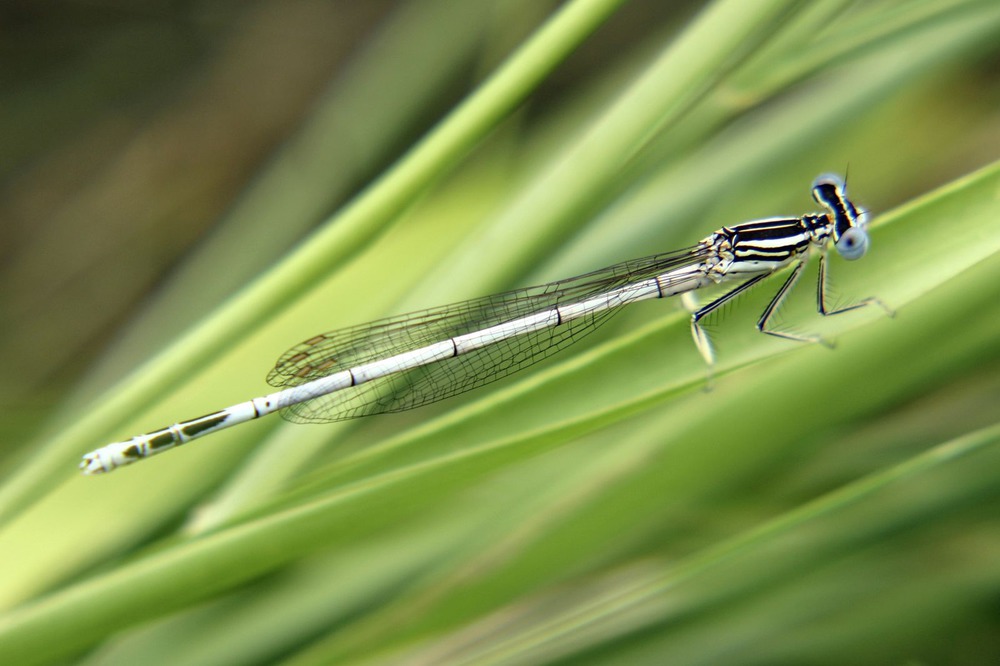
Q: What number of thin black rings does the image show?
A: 5